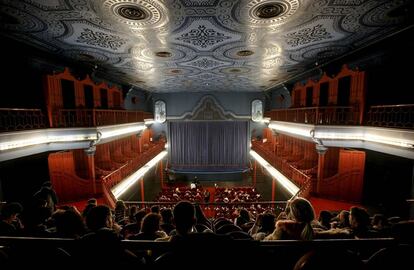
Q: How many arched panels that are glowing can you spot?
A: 2